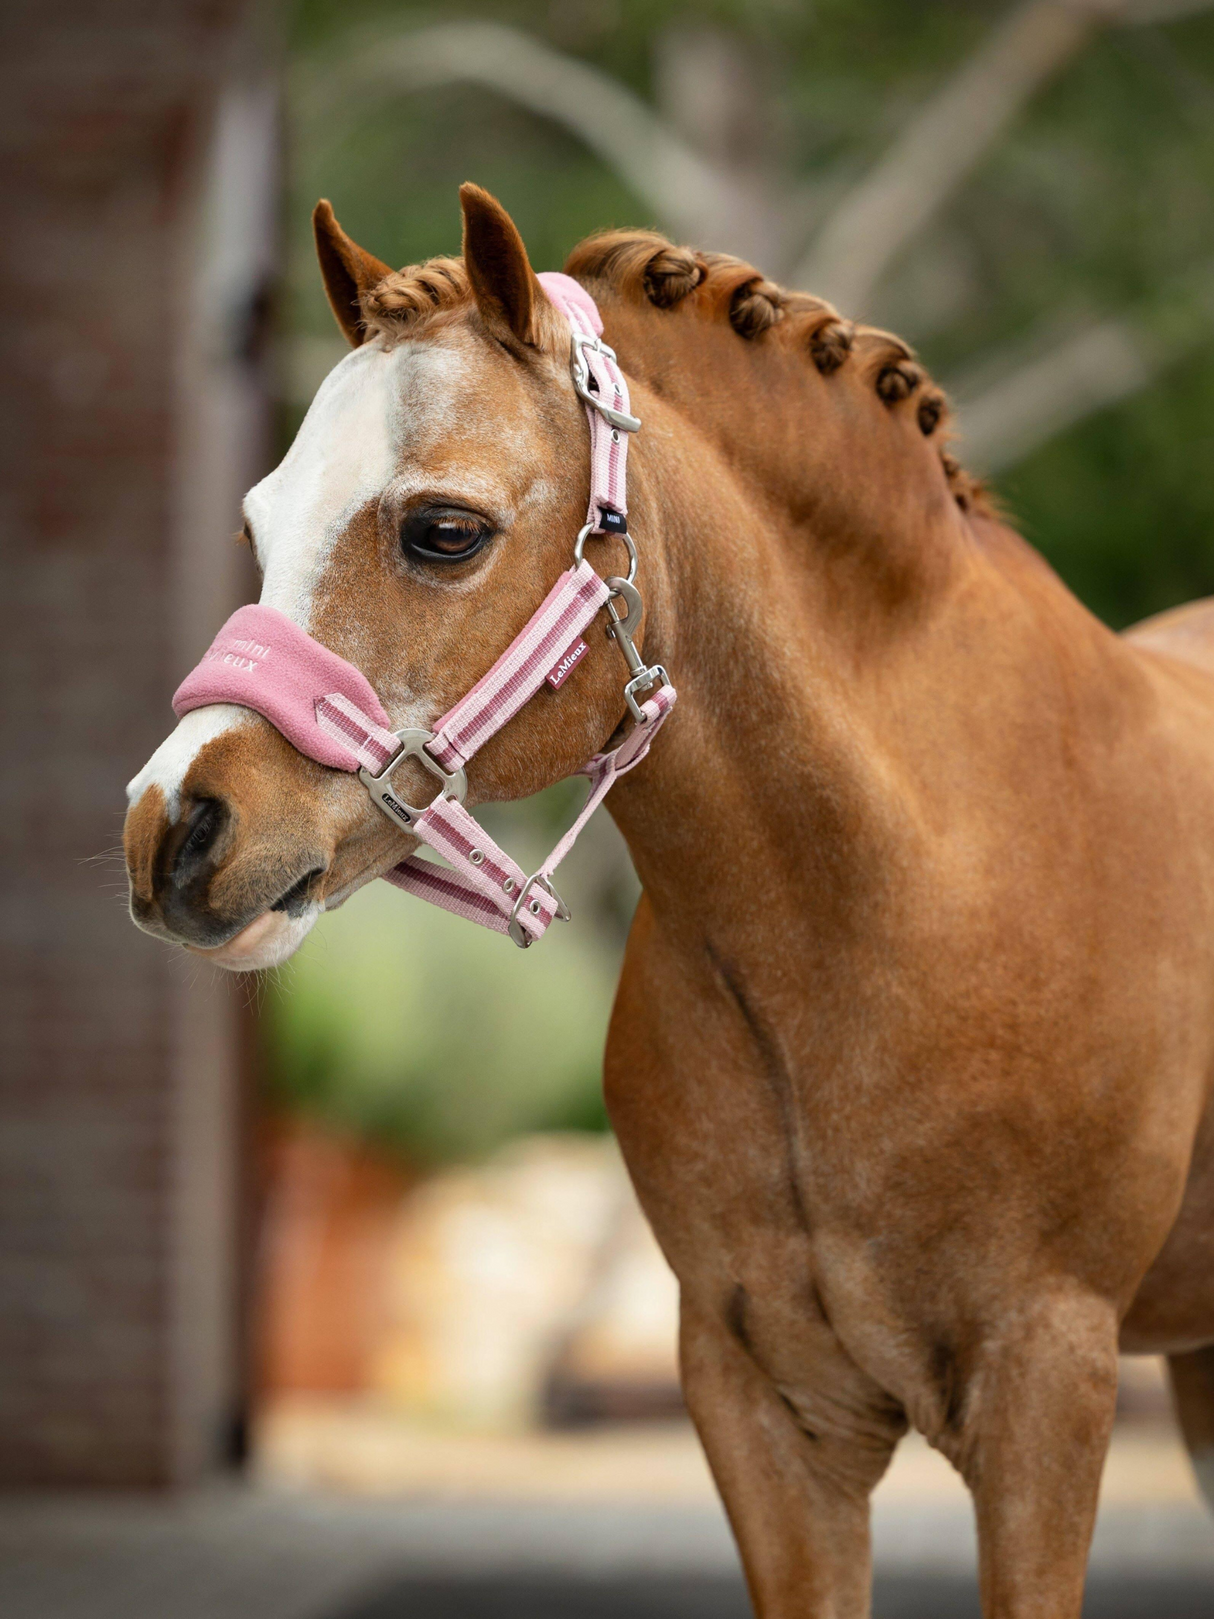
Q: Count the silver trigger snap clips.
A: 1